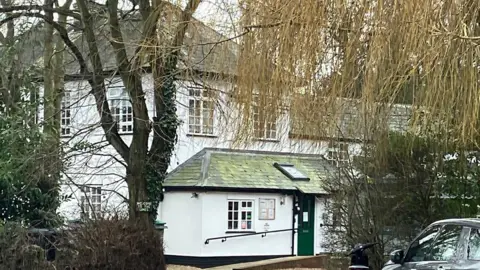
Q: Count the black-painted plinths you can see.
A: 1